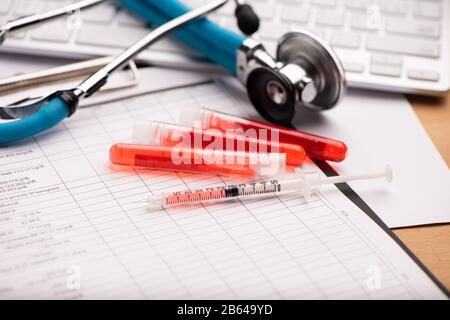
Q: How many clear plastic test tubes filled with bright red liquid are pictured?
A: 3